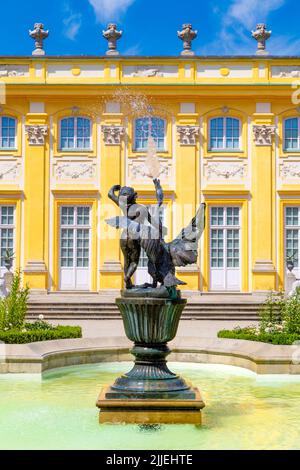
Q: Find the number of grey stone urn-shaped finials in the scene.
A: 4